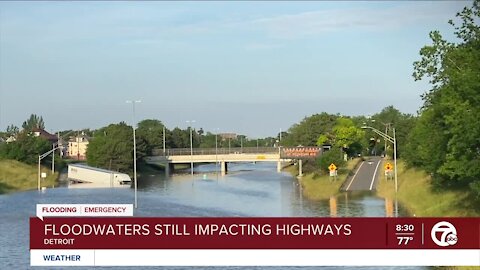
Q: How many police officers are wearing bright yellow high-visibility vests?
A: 0